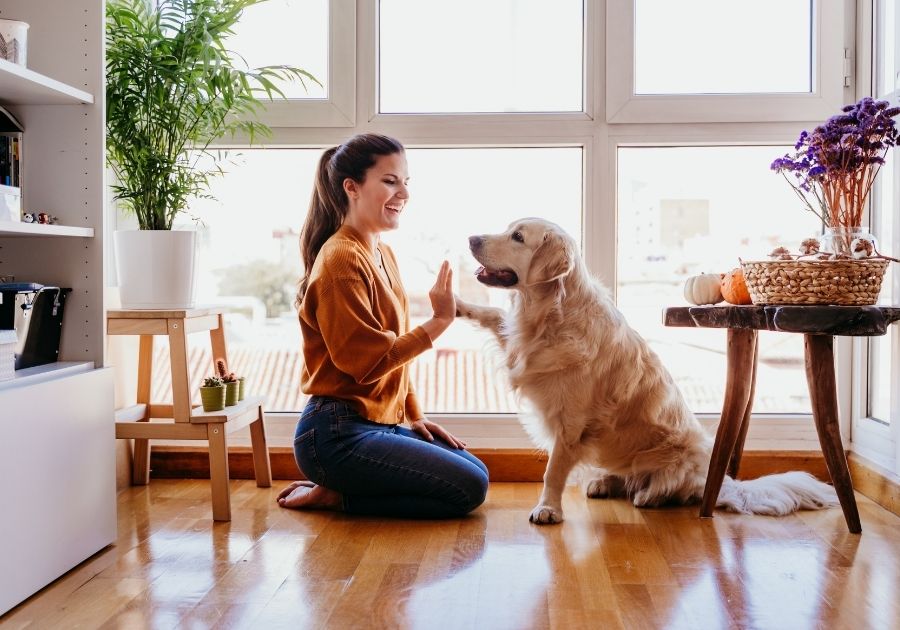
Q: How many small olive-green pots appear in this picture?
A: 3